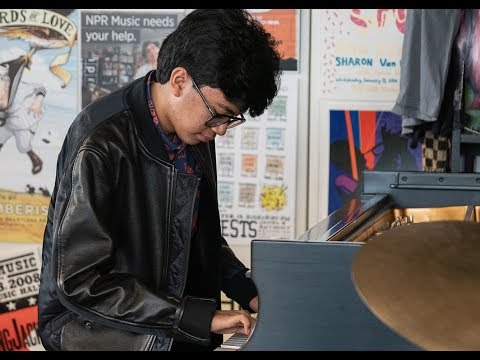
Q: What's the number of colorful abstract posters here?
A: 1